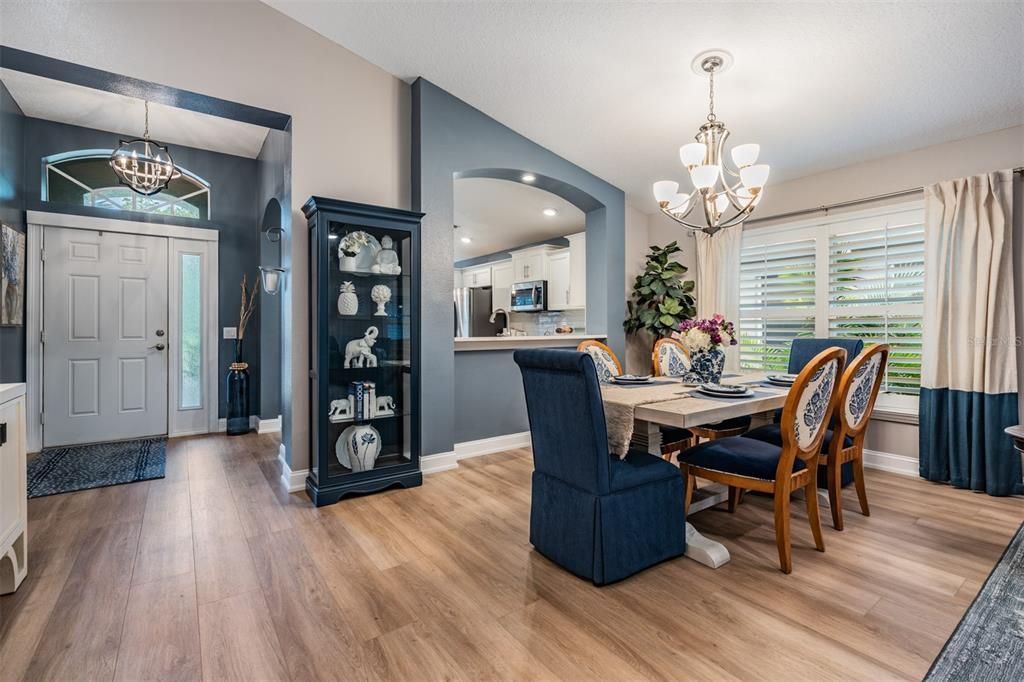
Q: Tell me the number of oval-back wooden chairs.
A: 4